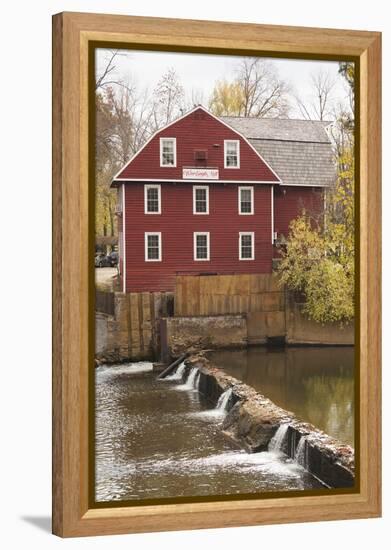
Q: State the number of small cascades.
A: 5